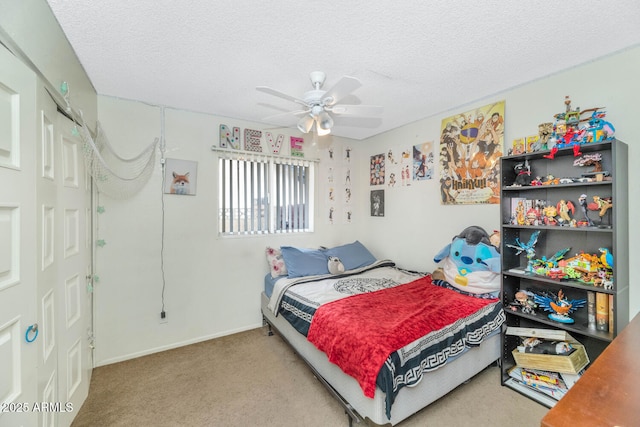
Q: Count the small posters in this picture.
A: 15